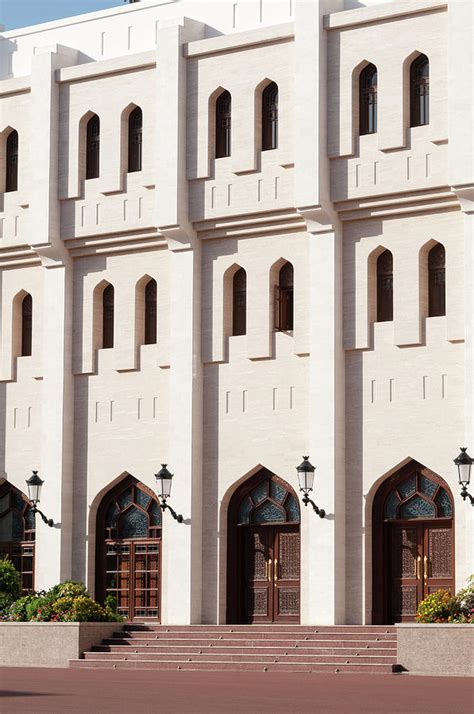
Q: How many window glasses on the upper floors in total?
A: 14